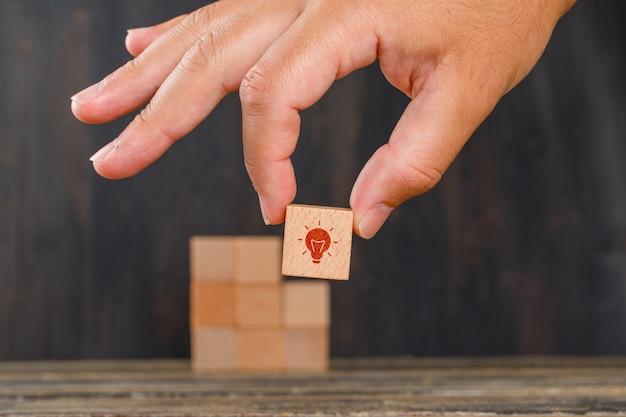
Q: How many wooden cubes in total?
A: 9